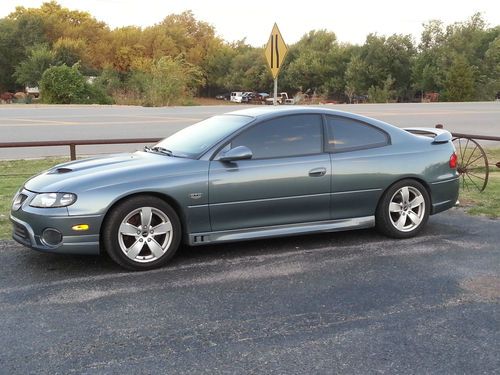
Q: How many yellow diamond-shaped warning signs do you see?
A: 1